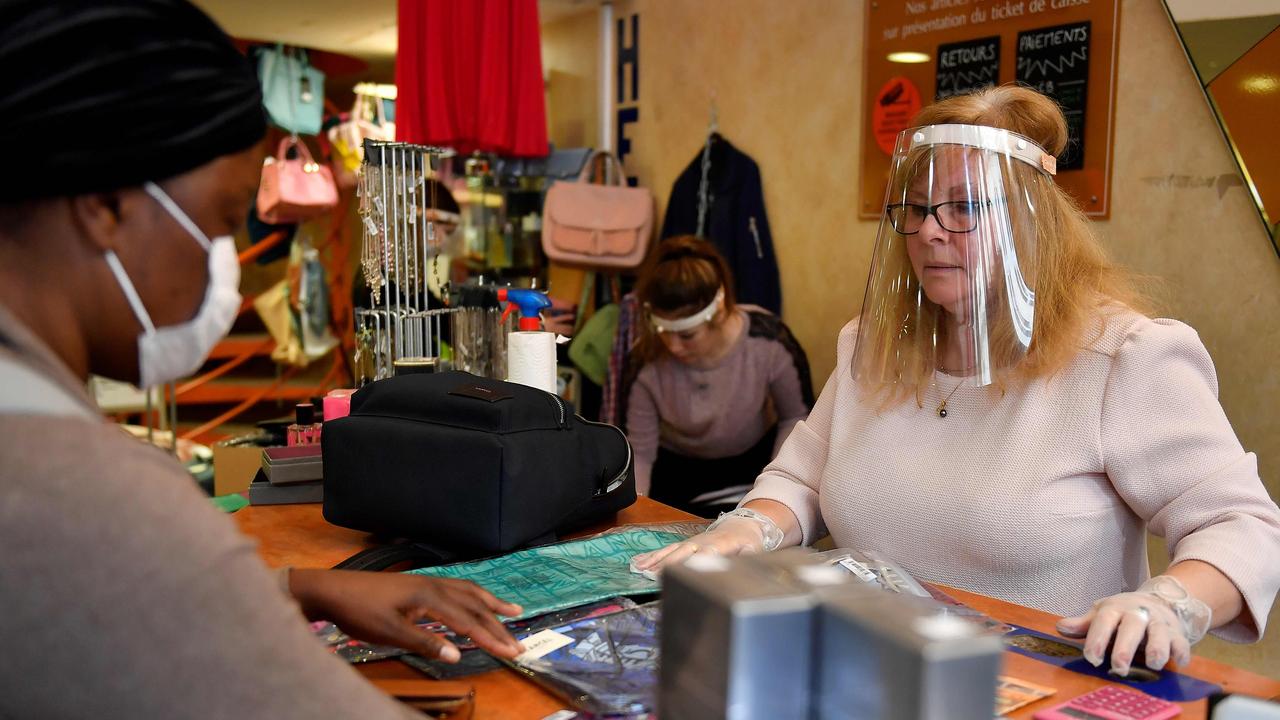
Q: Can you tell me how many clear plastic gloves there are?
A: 2